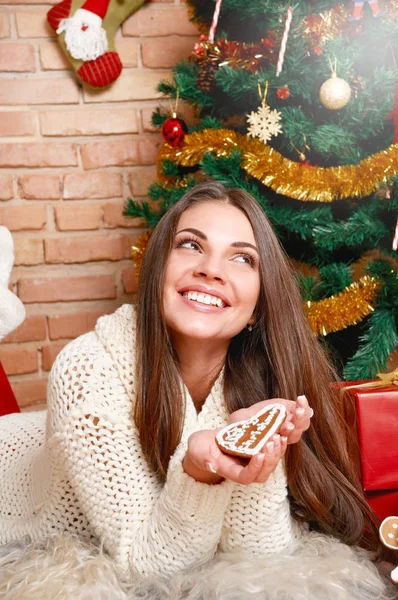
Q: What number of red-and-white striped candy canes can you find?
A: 3